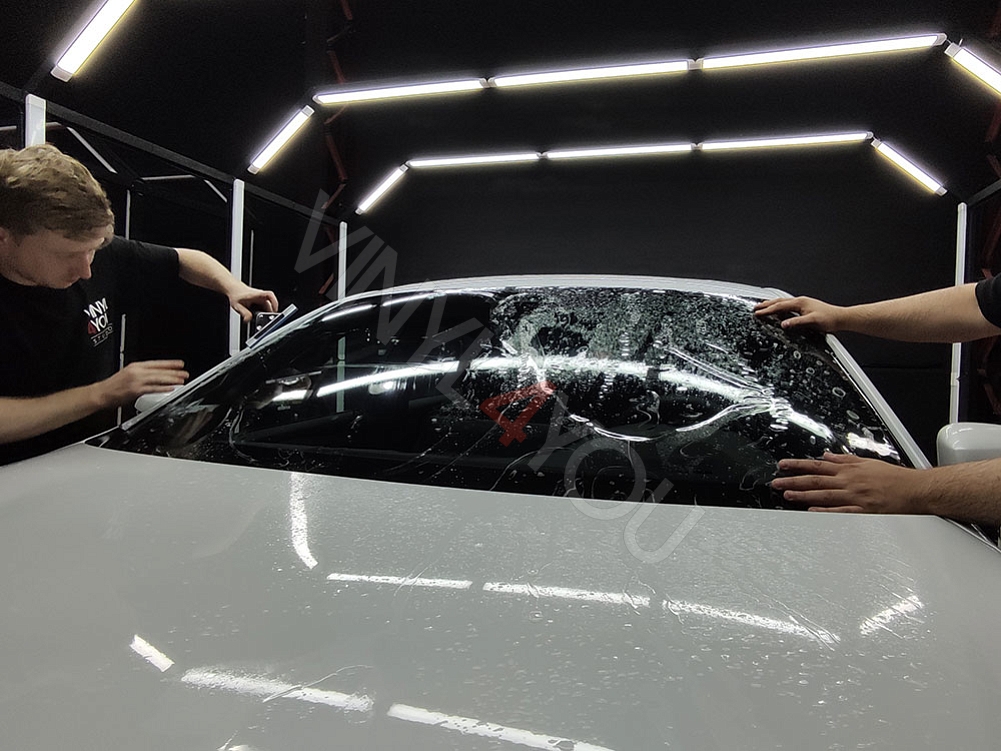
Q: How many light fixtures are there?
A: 11